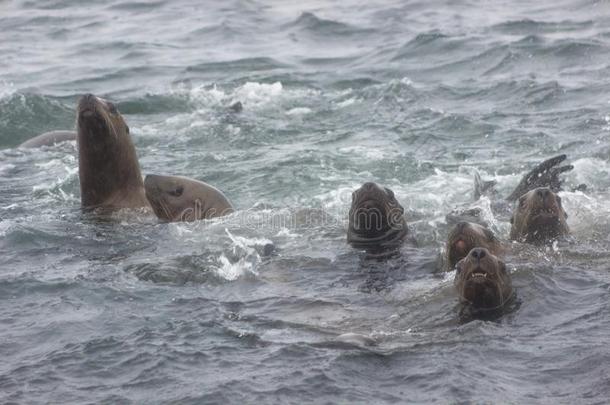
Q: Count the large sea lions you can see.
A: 6